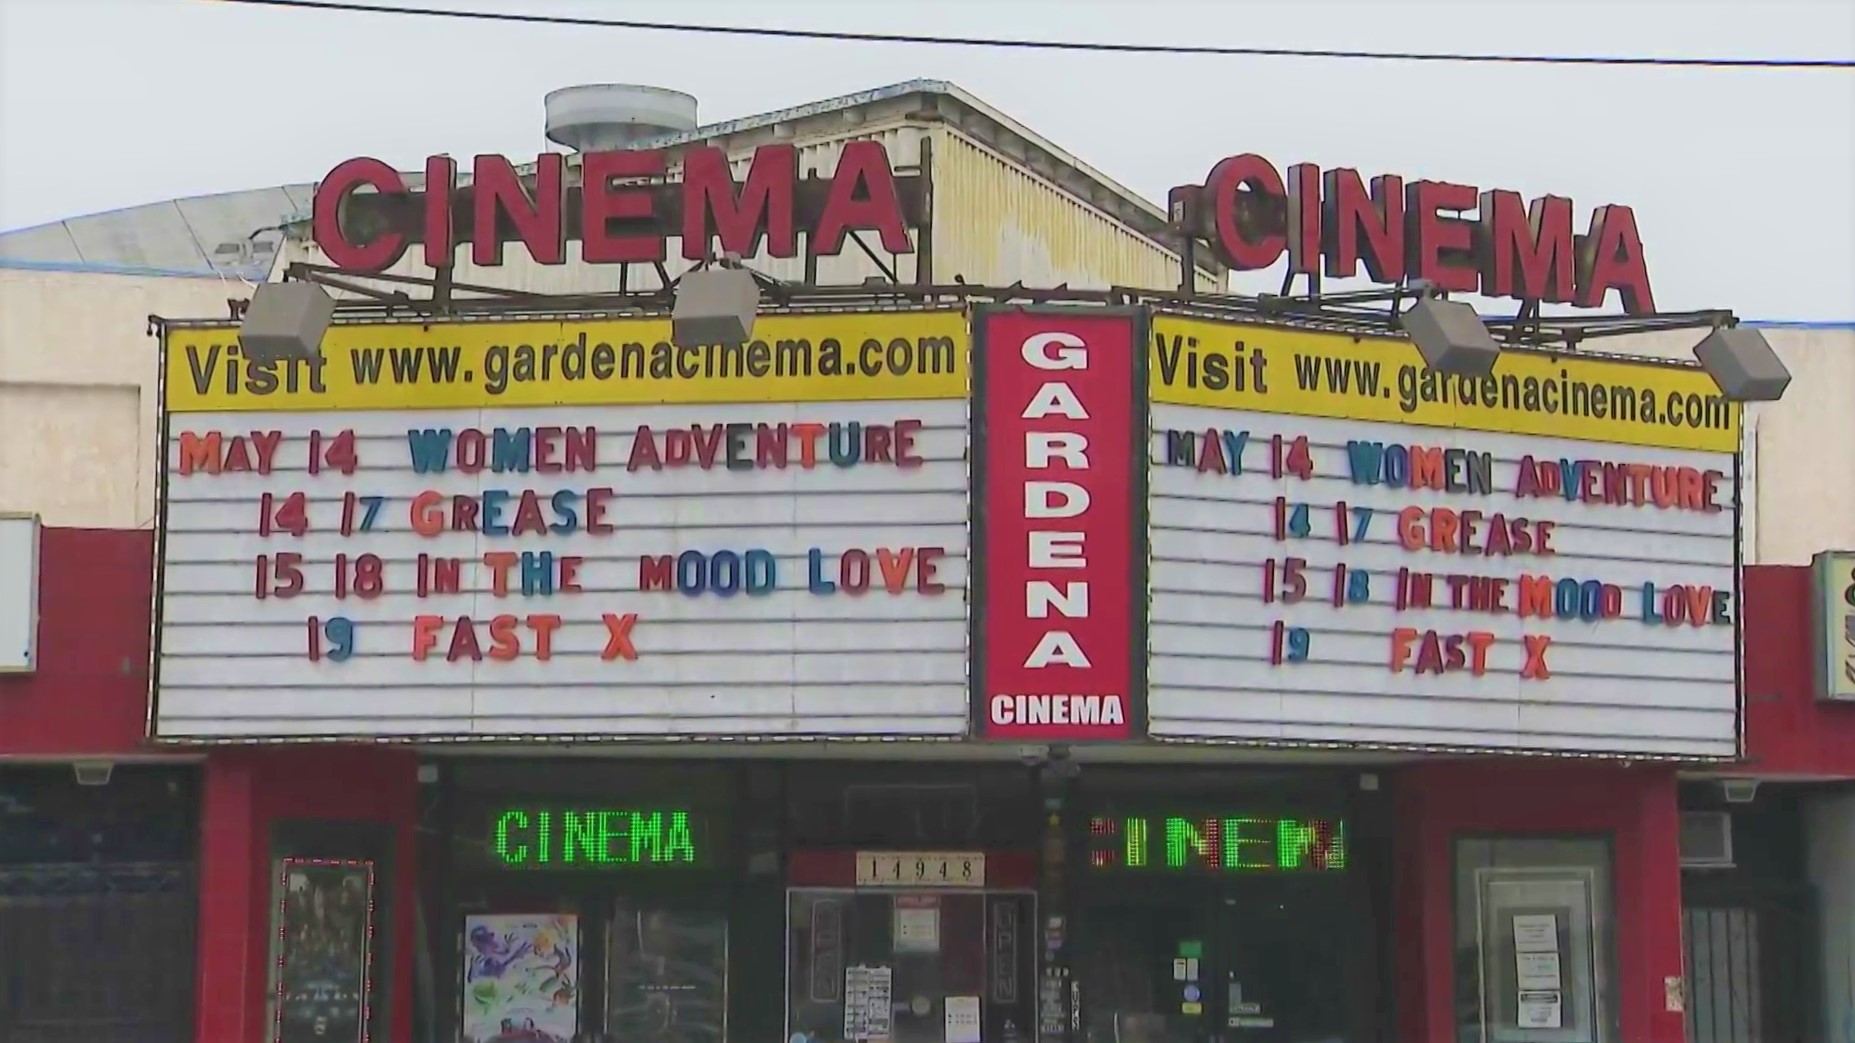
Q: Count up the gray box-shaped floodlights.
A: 4